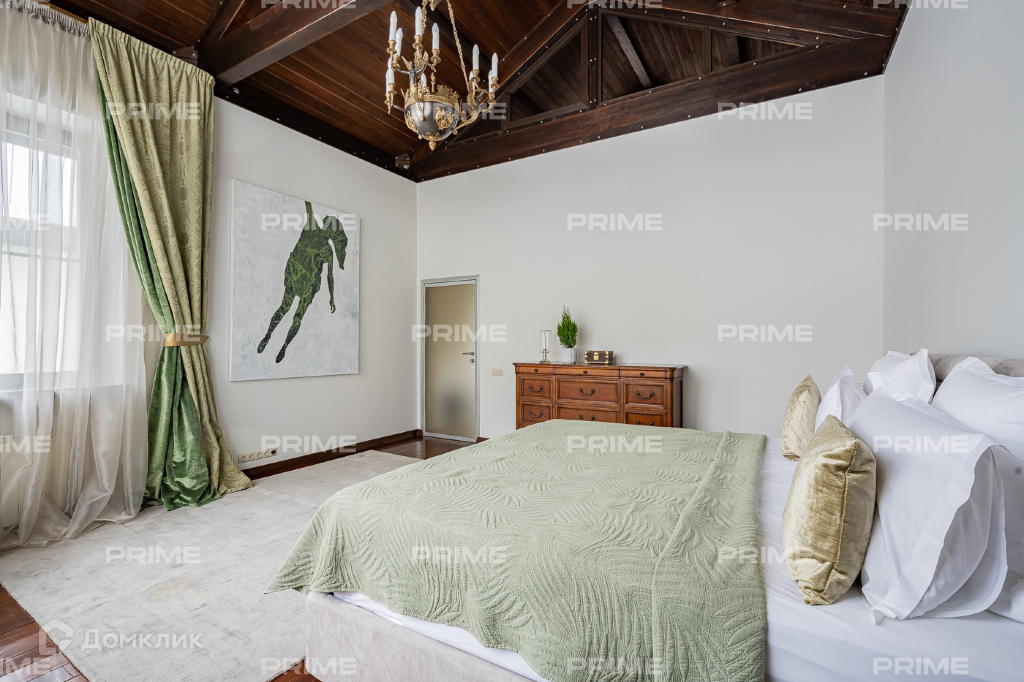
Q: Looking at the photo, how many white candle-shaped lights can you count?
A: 11